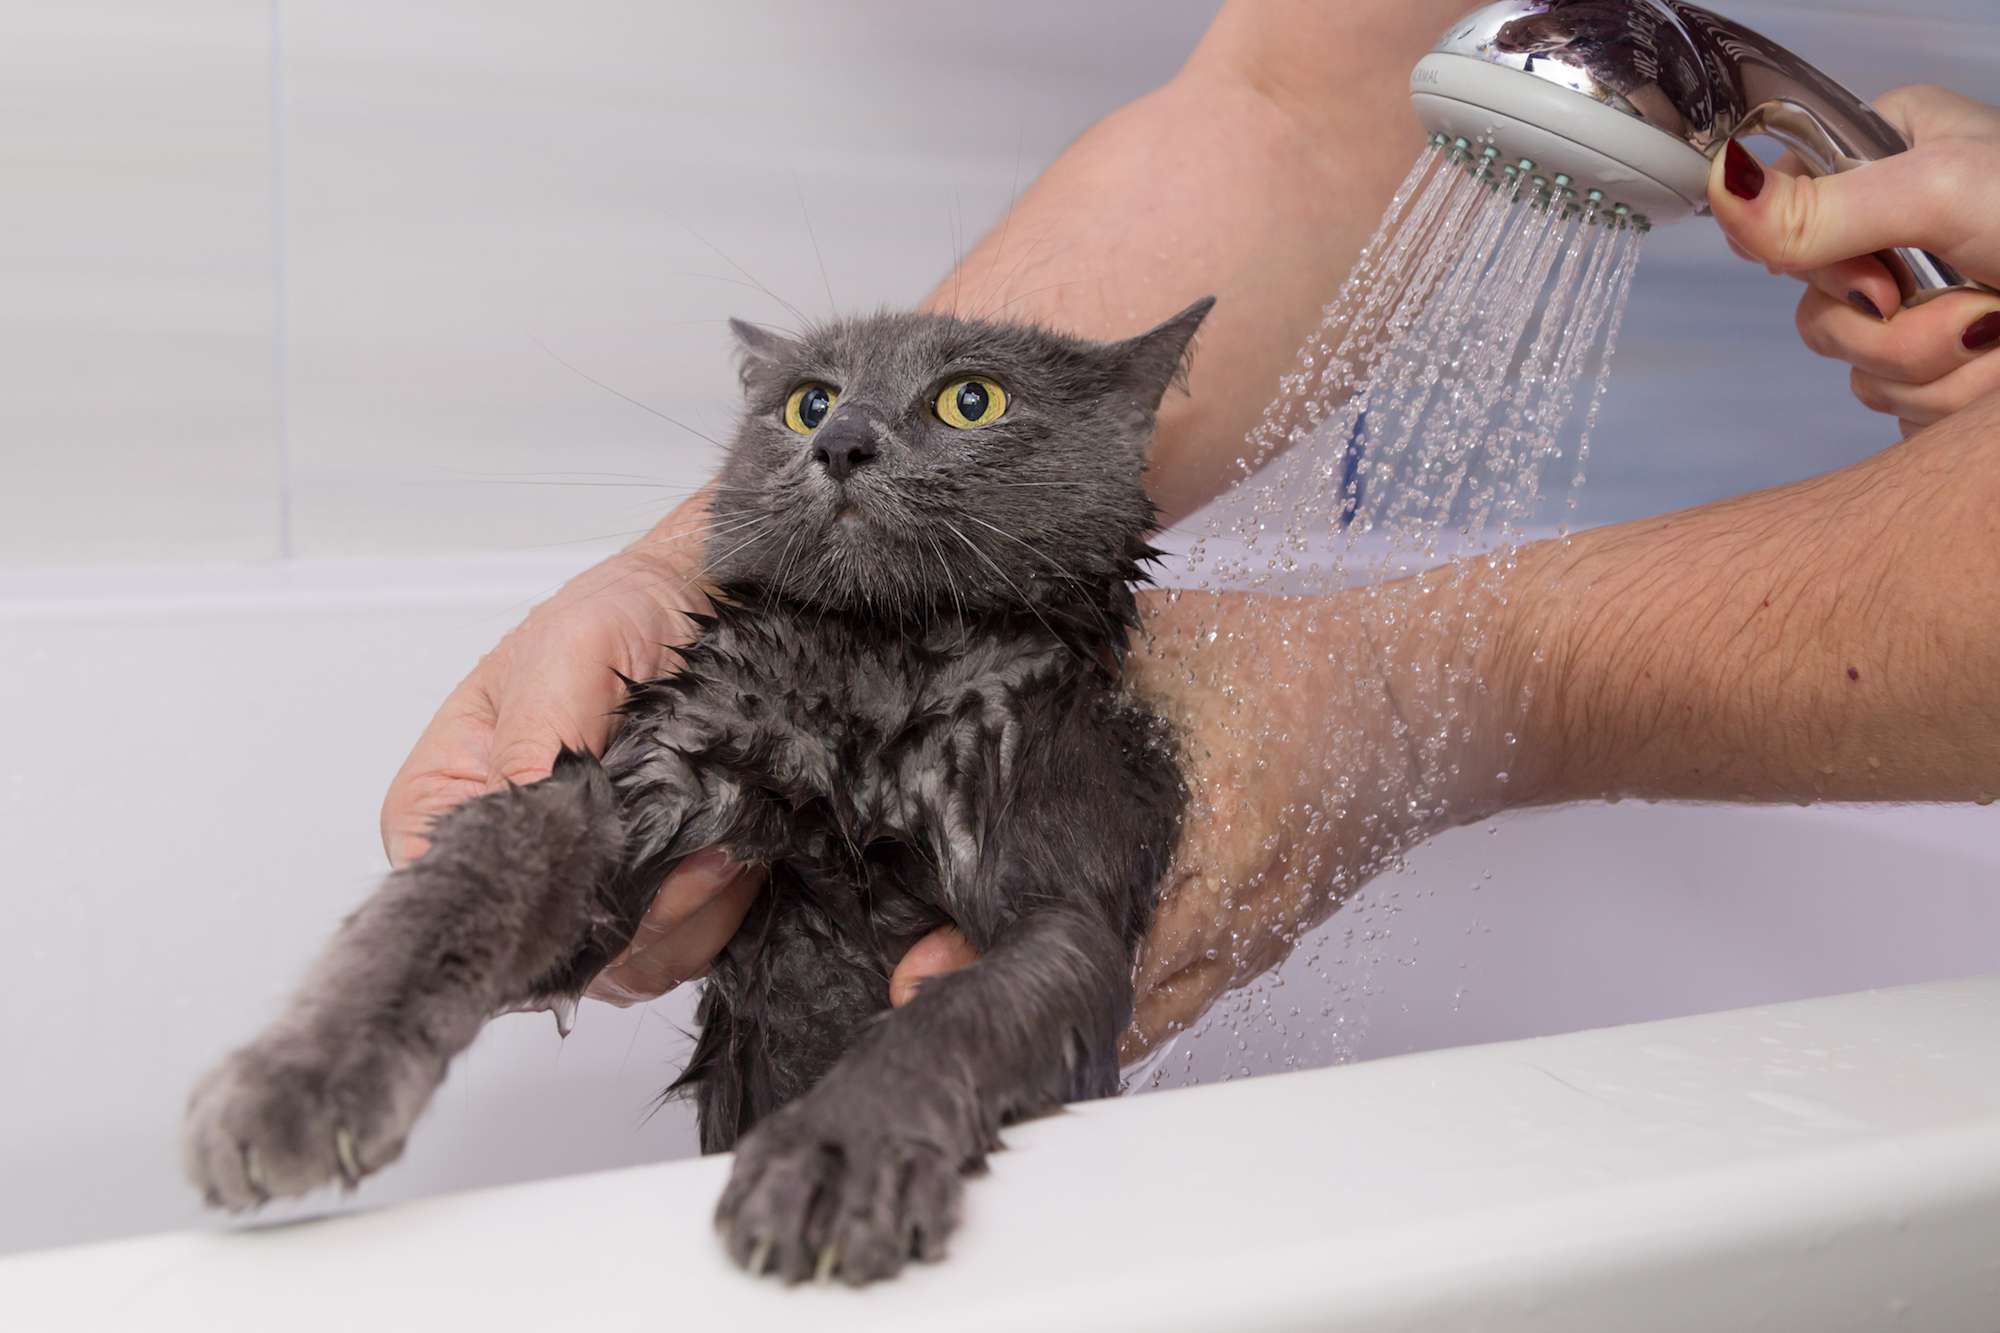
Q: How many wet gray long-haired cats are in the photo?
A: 1